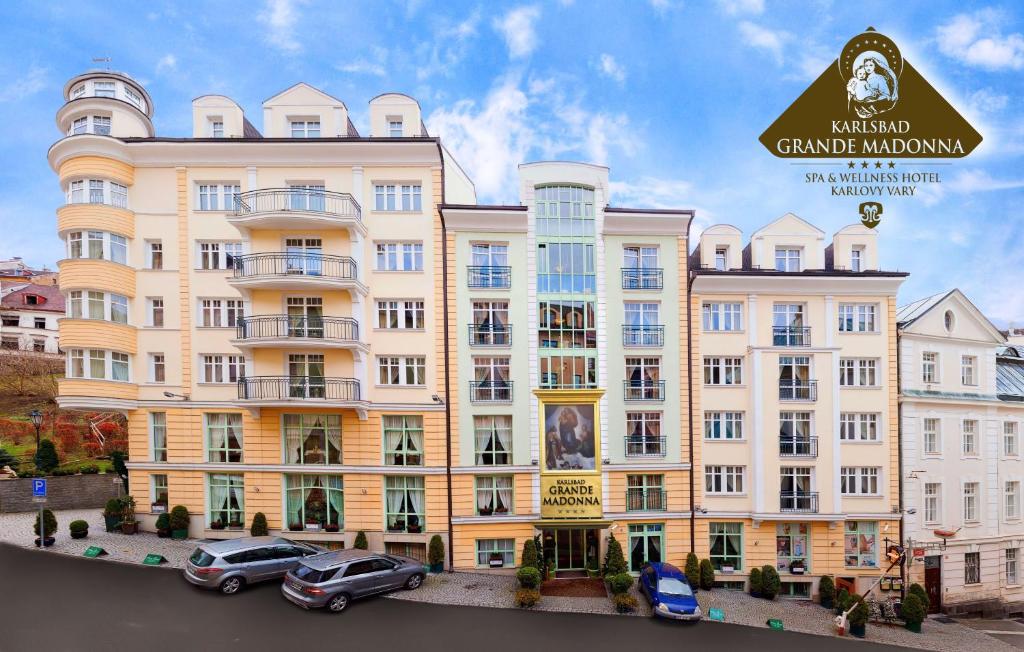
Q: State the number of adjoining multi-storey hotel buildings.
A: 3